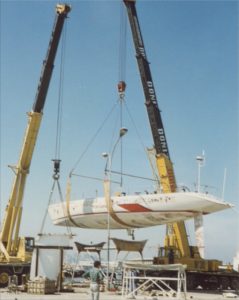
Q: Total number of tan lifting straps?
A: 2